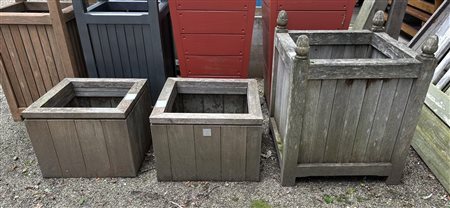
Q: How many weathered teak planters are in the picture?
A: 3